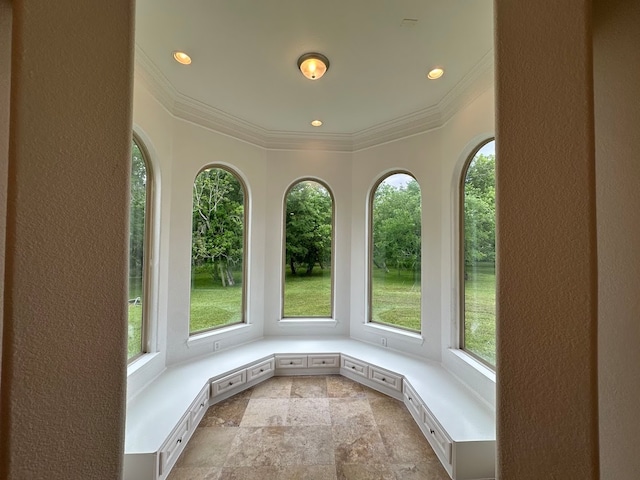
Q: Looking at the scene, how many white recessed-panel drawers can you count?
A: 10